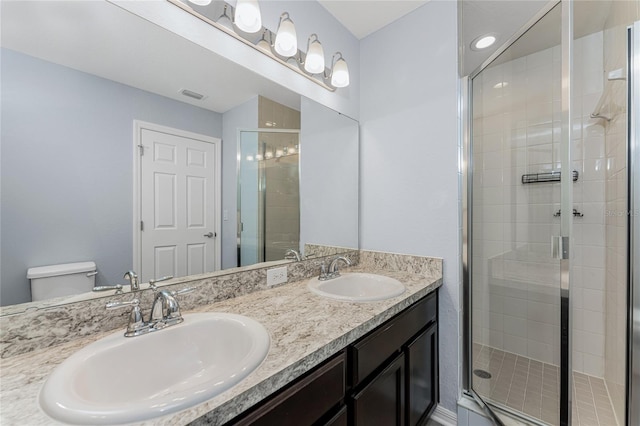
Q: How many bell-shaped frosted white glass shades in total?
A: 5